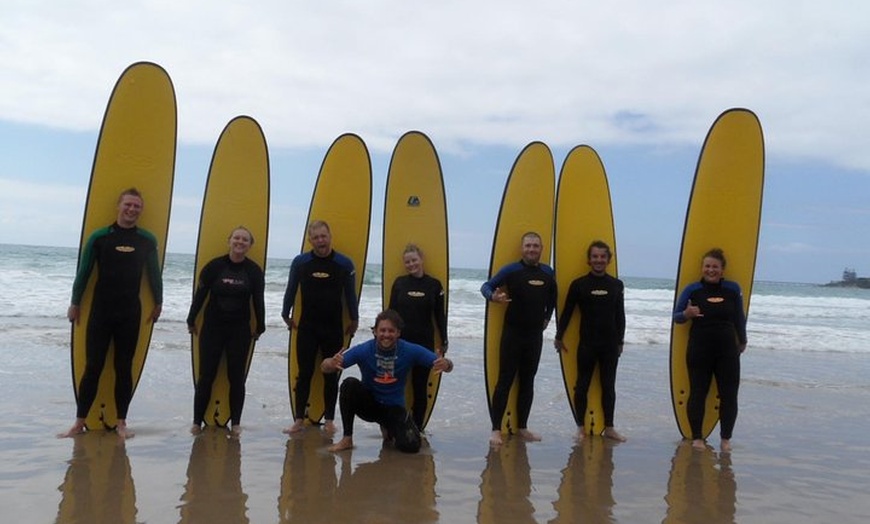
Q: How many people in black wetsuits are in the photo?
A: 7